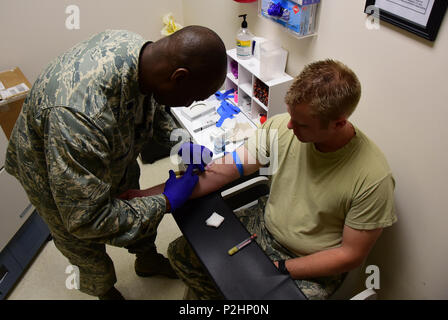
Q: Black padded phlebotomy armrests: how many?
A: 1